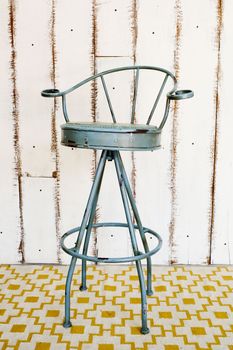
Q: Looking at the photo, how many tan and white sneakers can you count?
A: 0